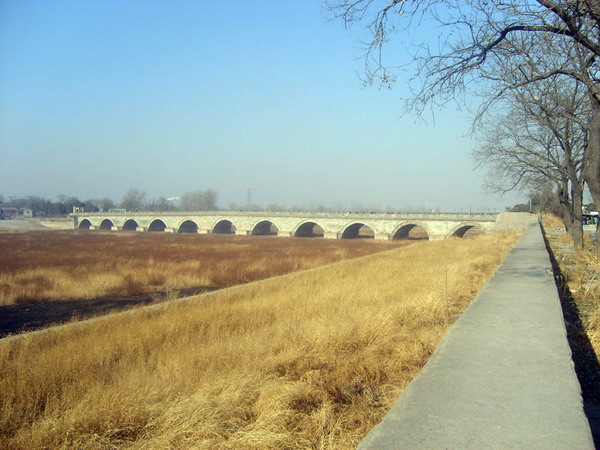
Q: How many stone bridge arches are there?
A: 11